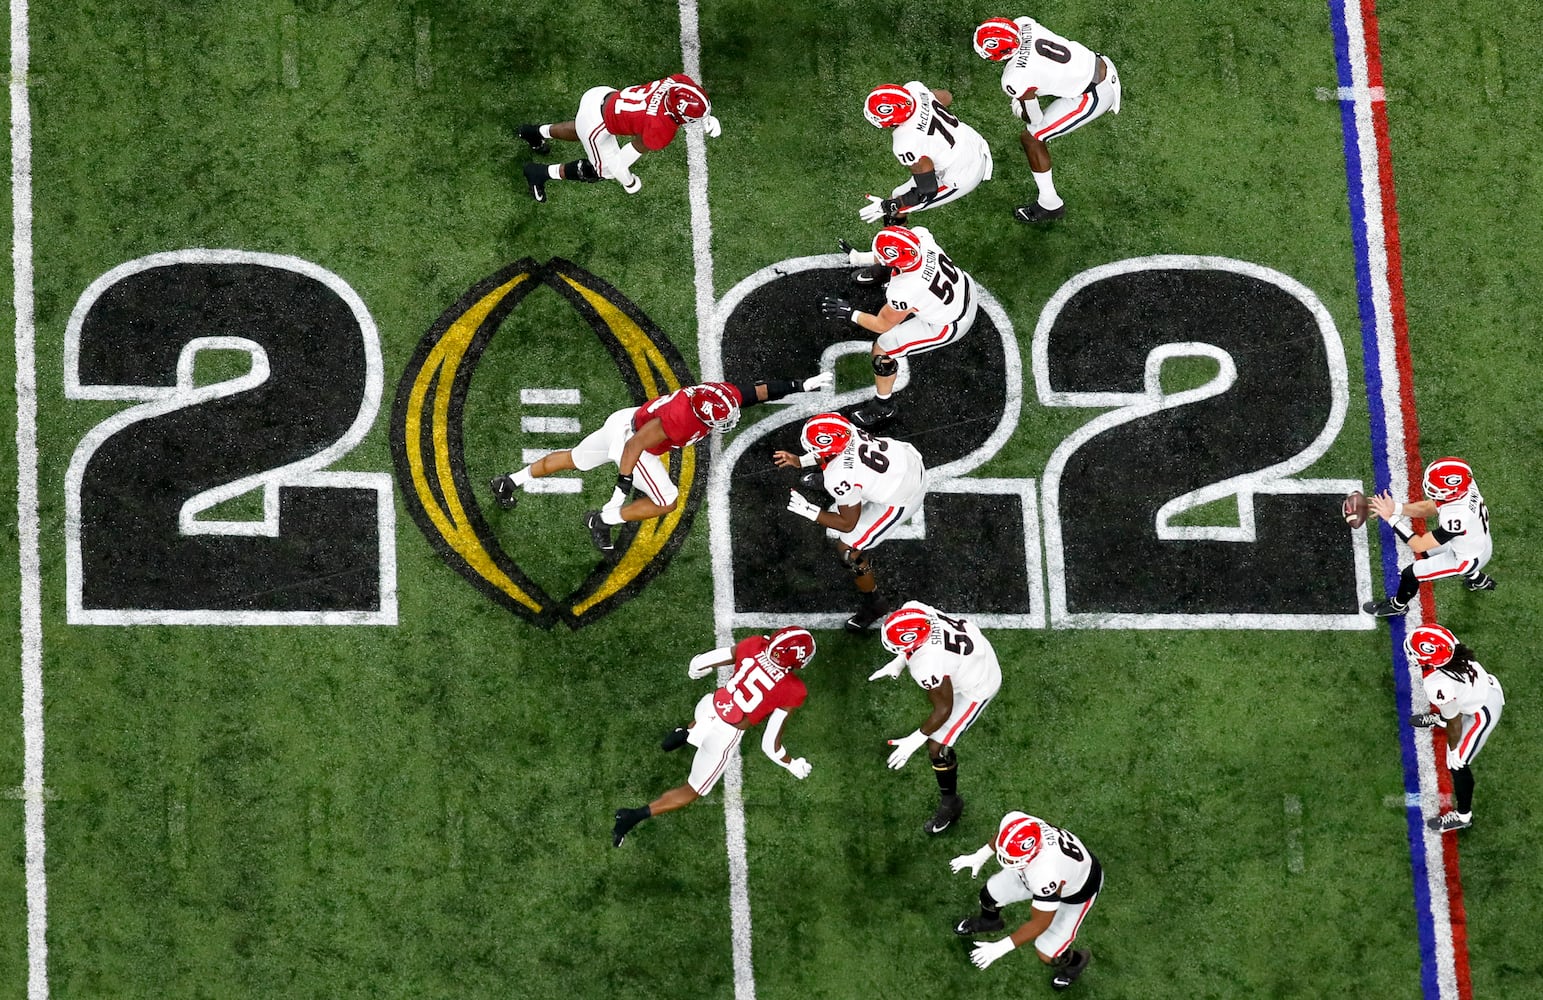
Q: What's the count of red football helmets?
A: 11